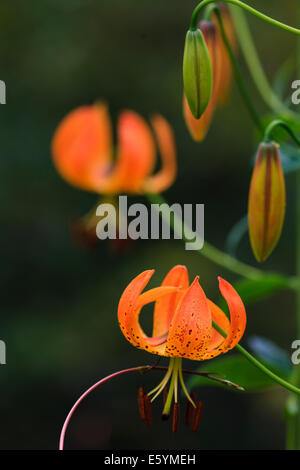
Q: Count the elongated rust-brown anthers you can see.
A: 6